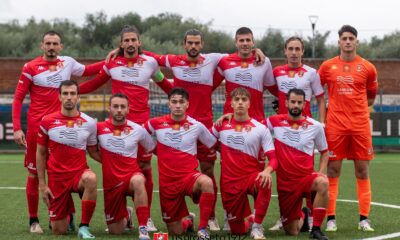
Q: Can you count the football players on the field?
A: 11